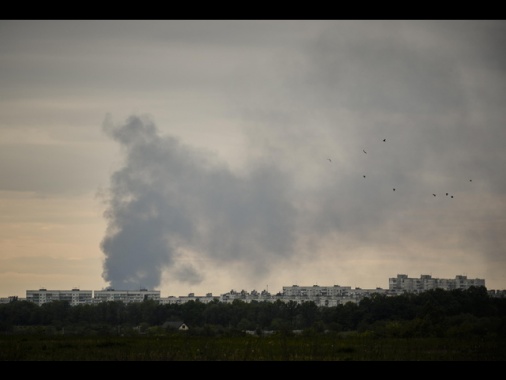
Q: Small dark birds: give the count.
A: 9